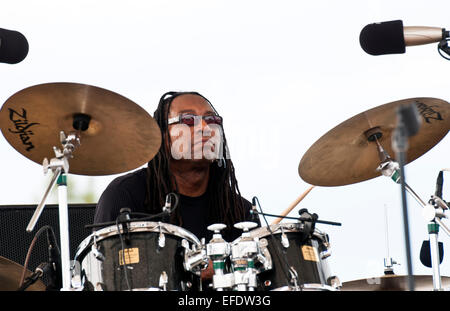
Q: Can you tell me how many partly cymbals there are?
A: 2